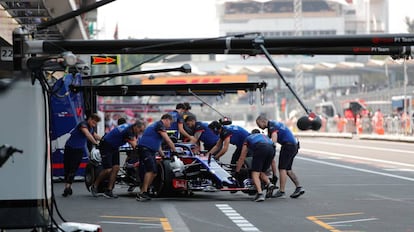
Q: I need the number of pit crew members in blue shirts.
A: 8